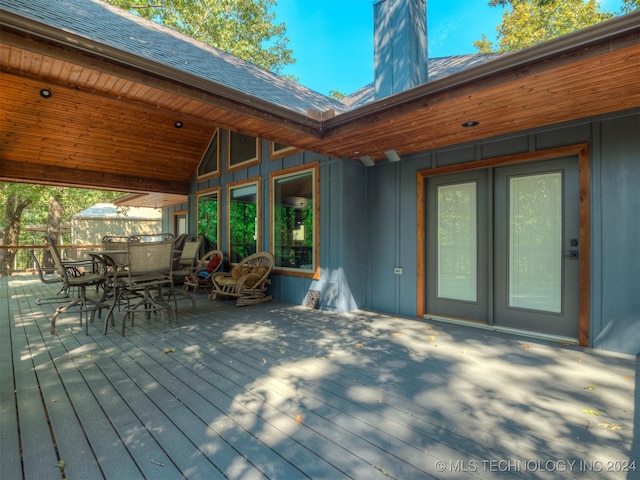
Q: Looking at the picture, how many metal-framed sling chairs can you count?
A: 5